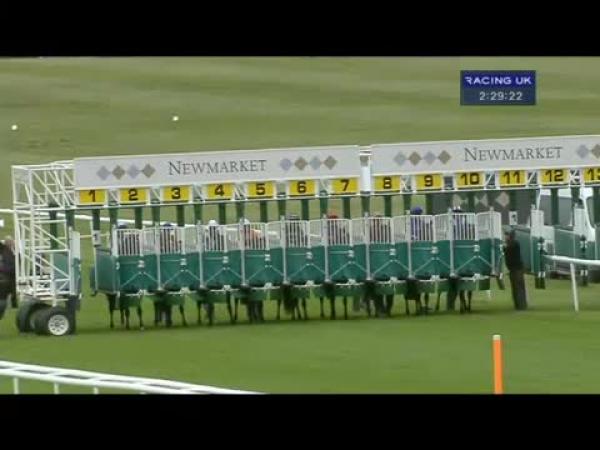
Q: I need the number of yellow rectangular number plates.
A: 13